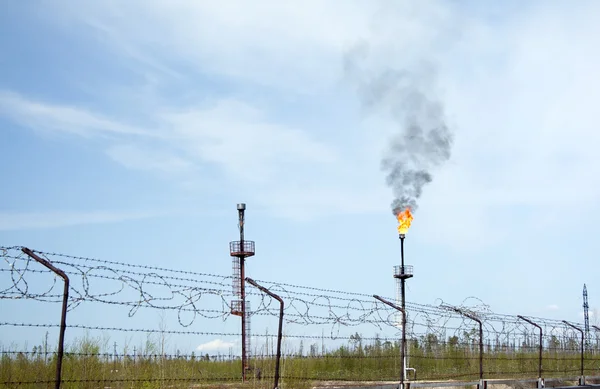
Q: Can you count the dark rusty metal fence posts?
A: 6